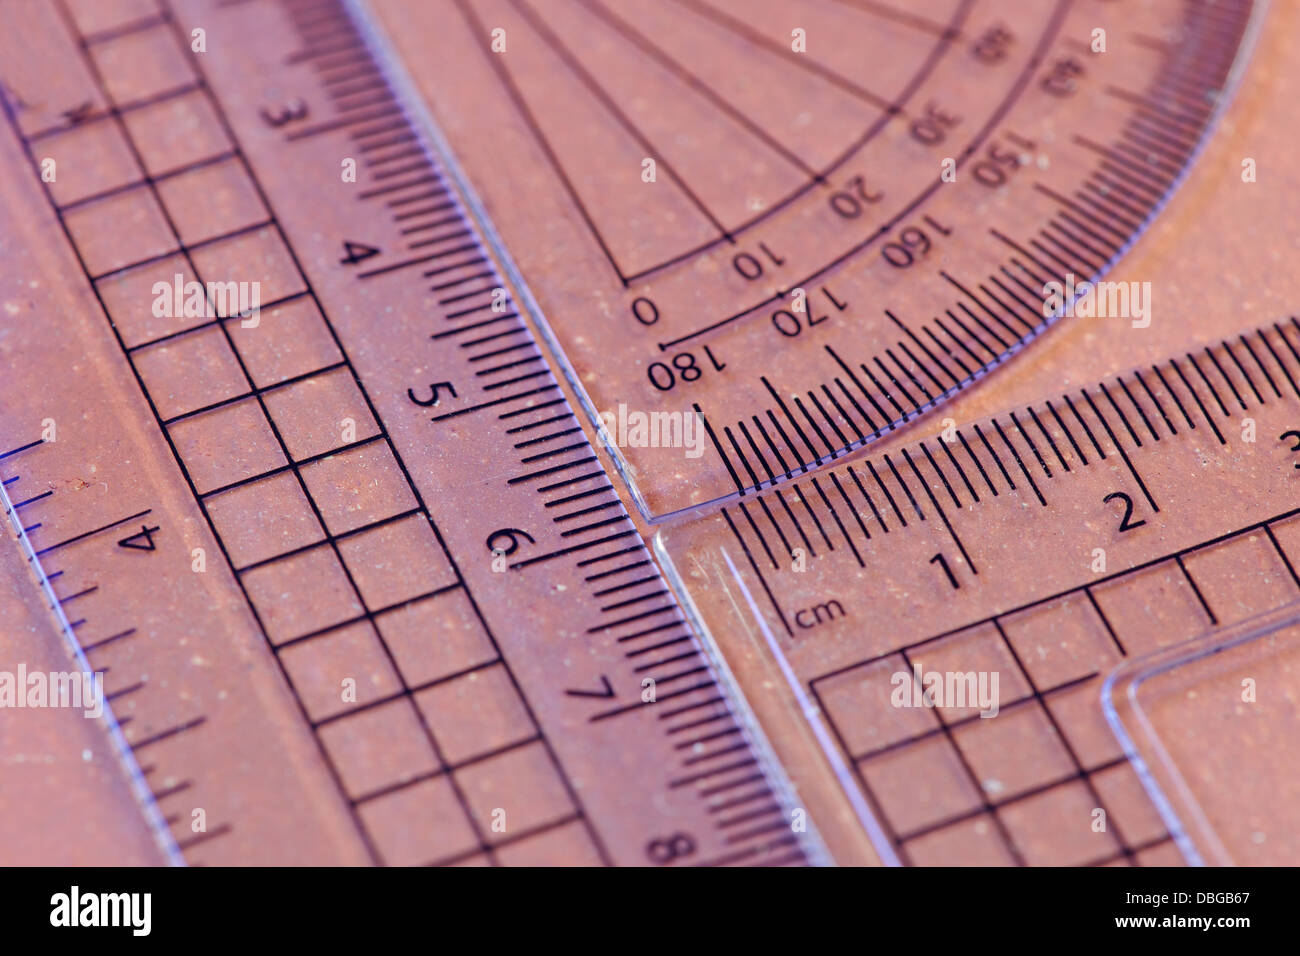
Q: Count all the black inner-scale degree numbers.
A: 5